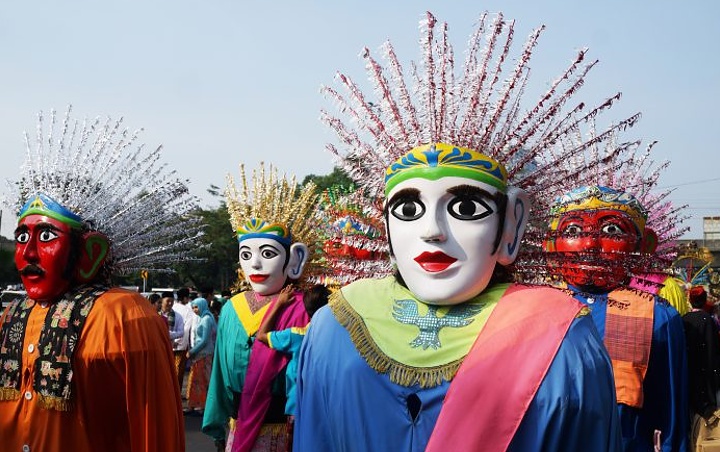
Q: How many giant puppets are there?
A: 5